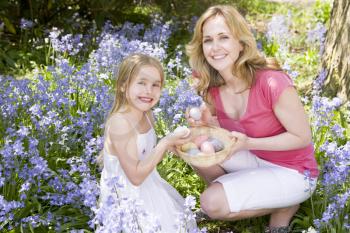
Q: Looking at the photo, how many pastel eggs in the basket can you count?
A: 5